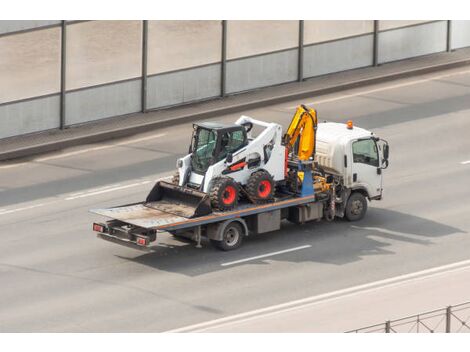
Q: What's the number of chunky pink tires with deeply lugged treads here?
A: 0